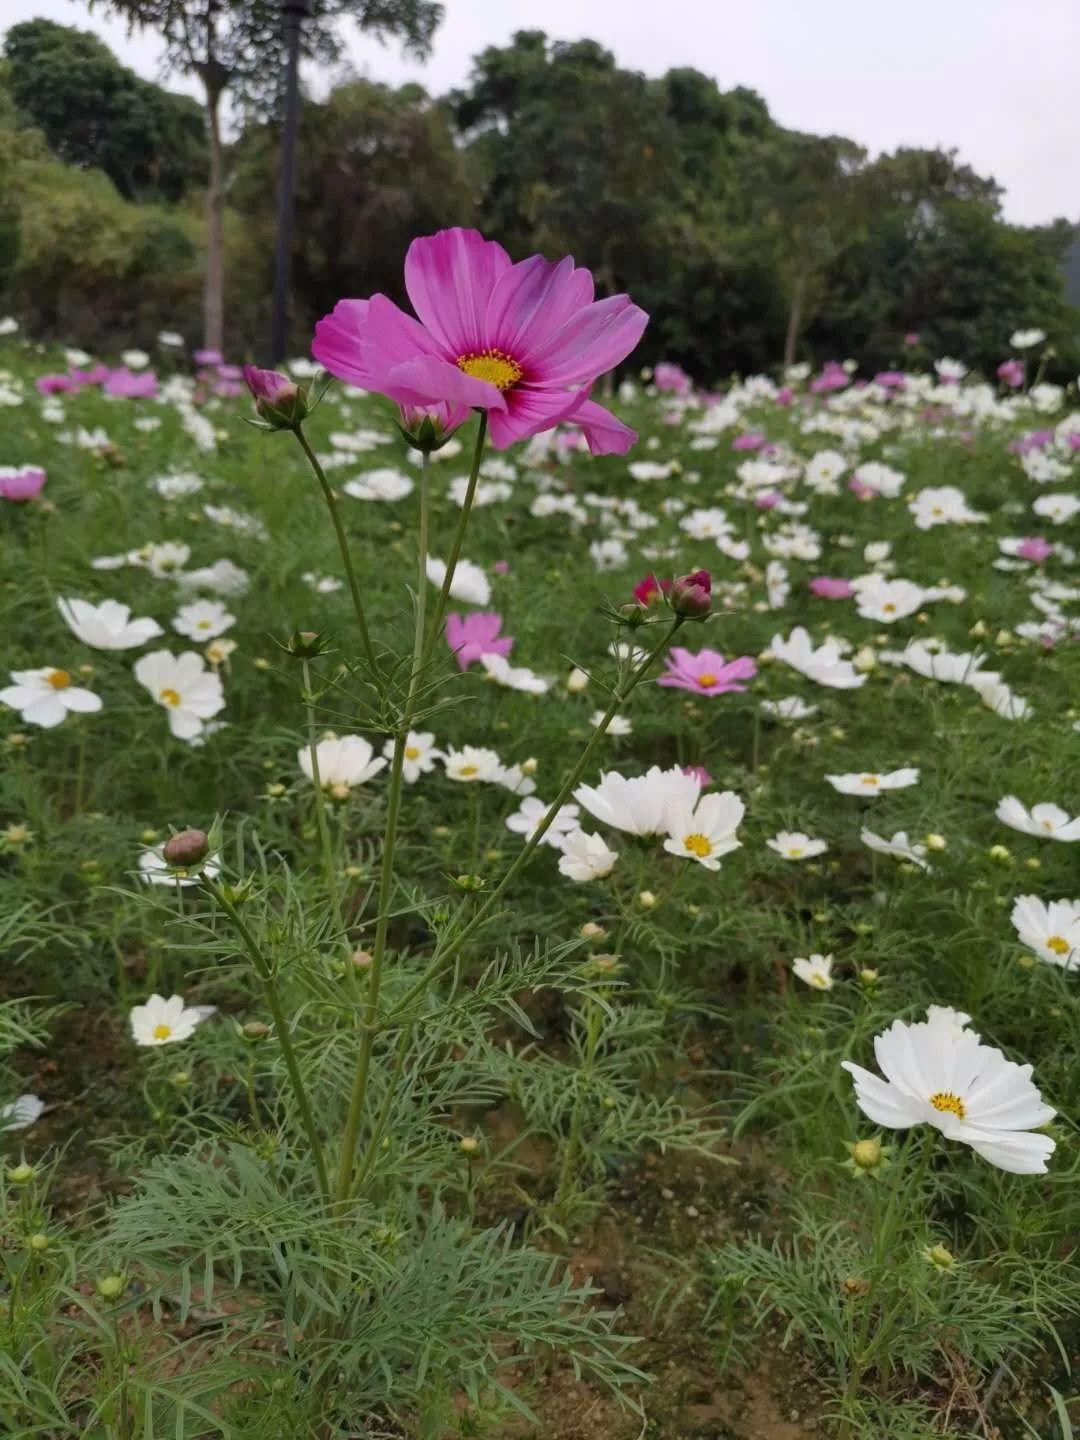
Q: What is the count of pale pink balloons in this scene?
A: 0